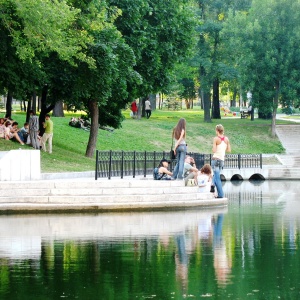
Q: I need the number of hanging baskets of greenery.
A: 0